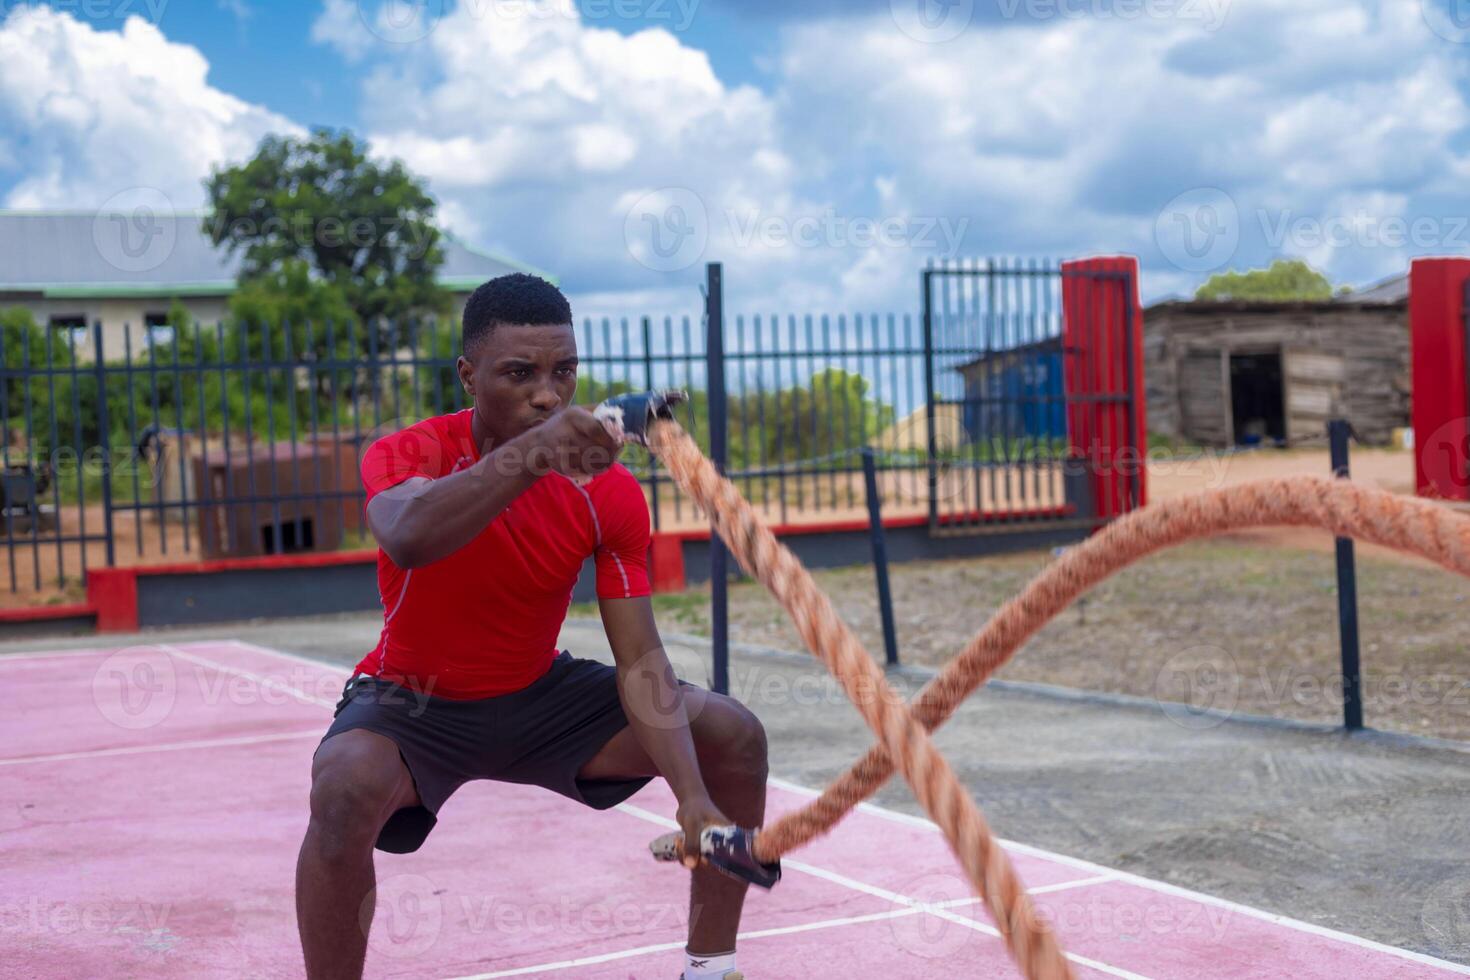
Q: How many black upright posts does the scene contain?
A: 3